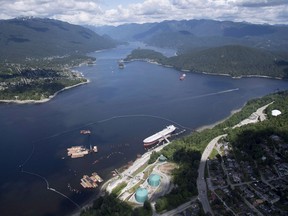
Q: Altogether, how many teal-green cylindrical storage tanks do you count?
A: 3